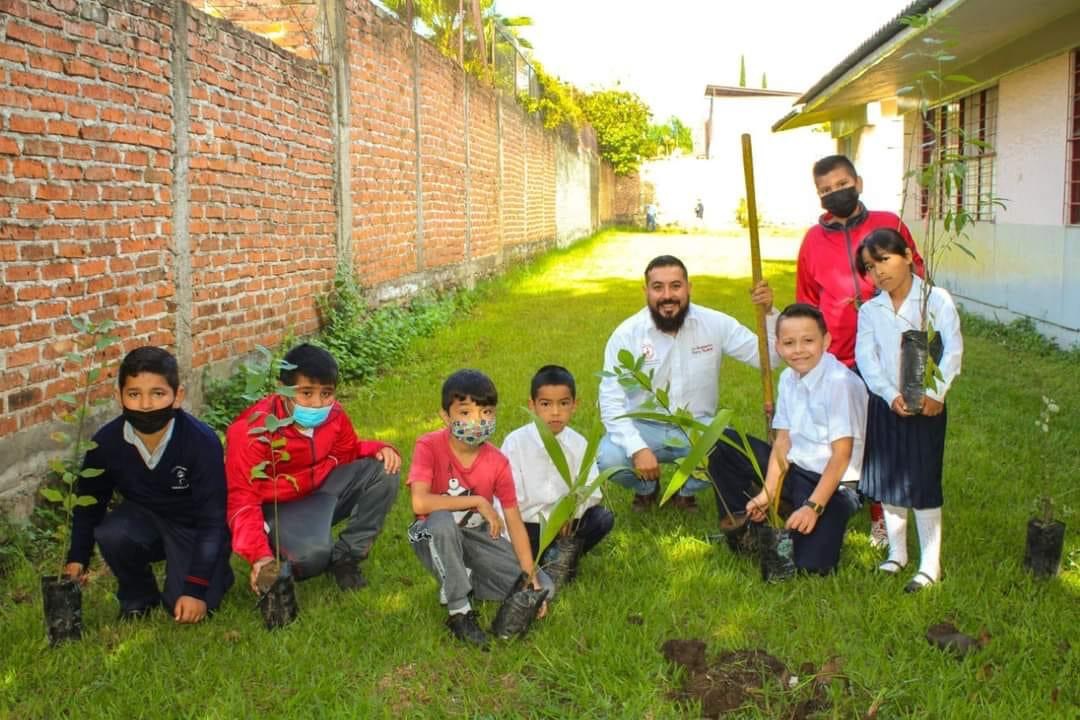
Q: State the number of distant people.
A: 2